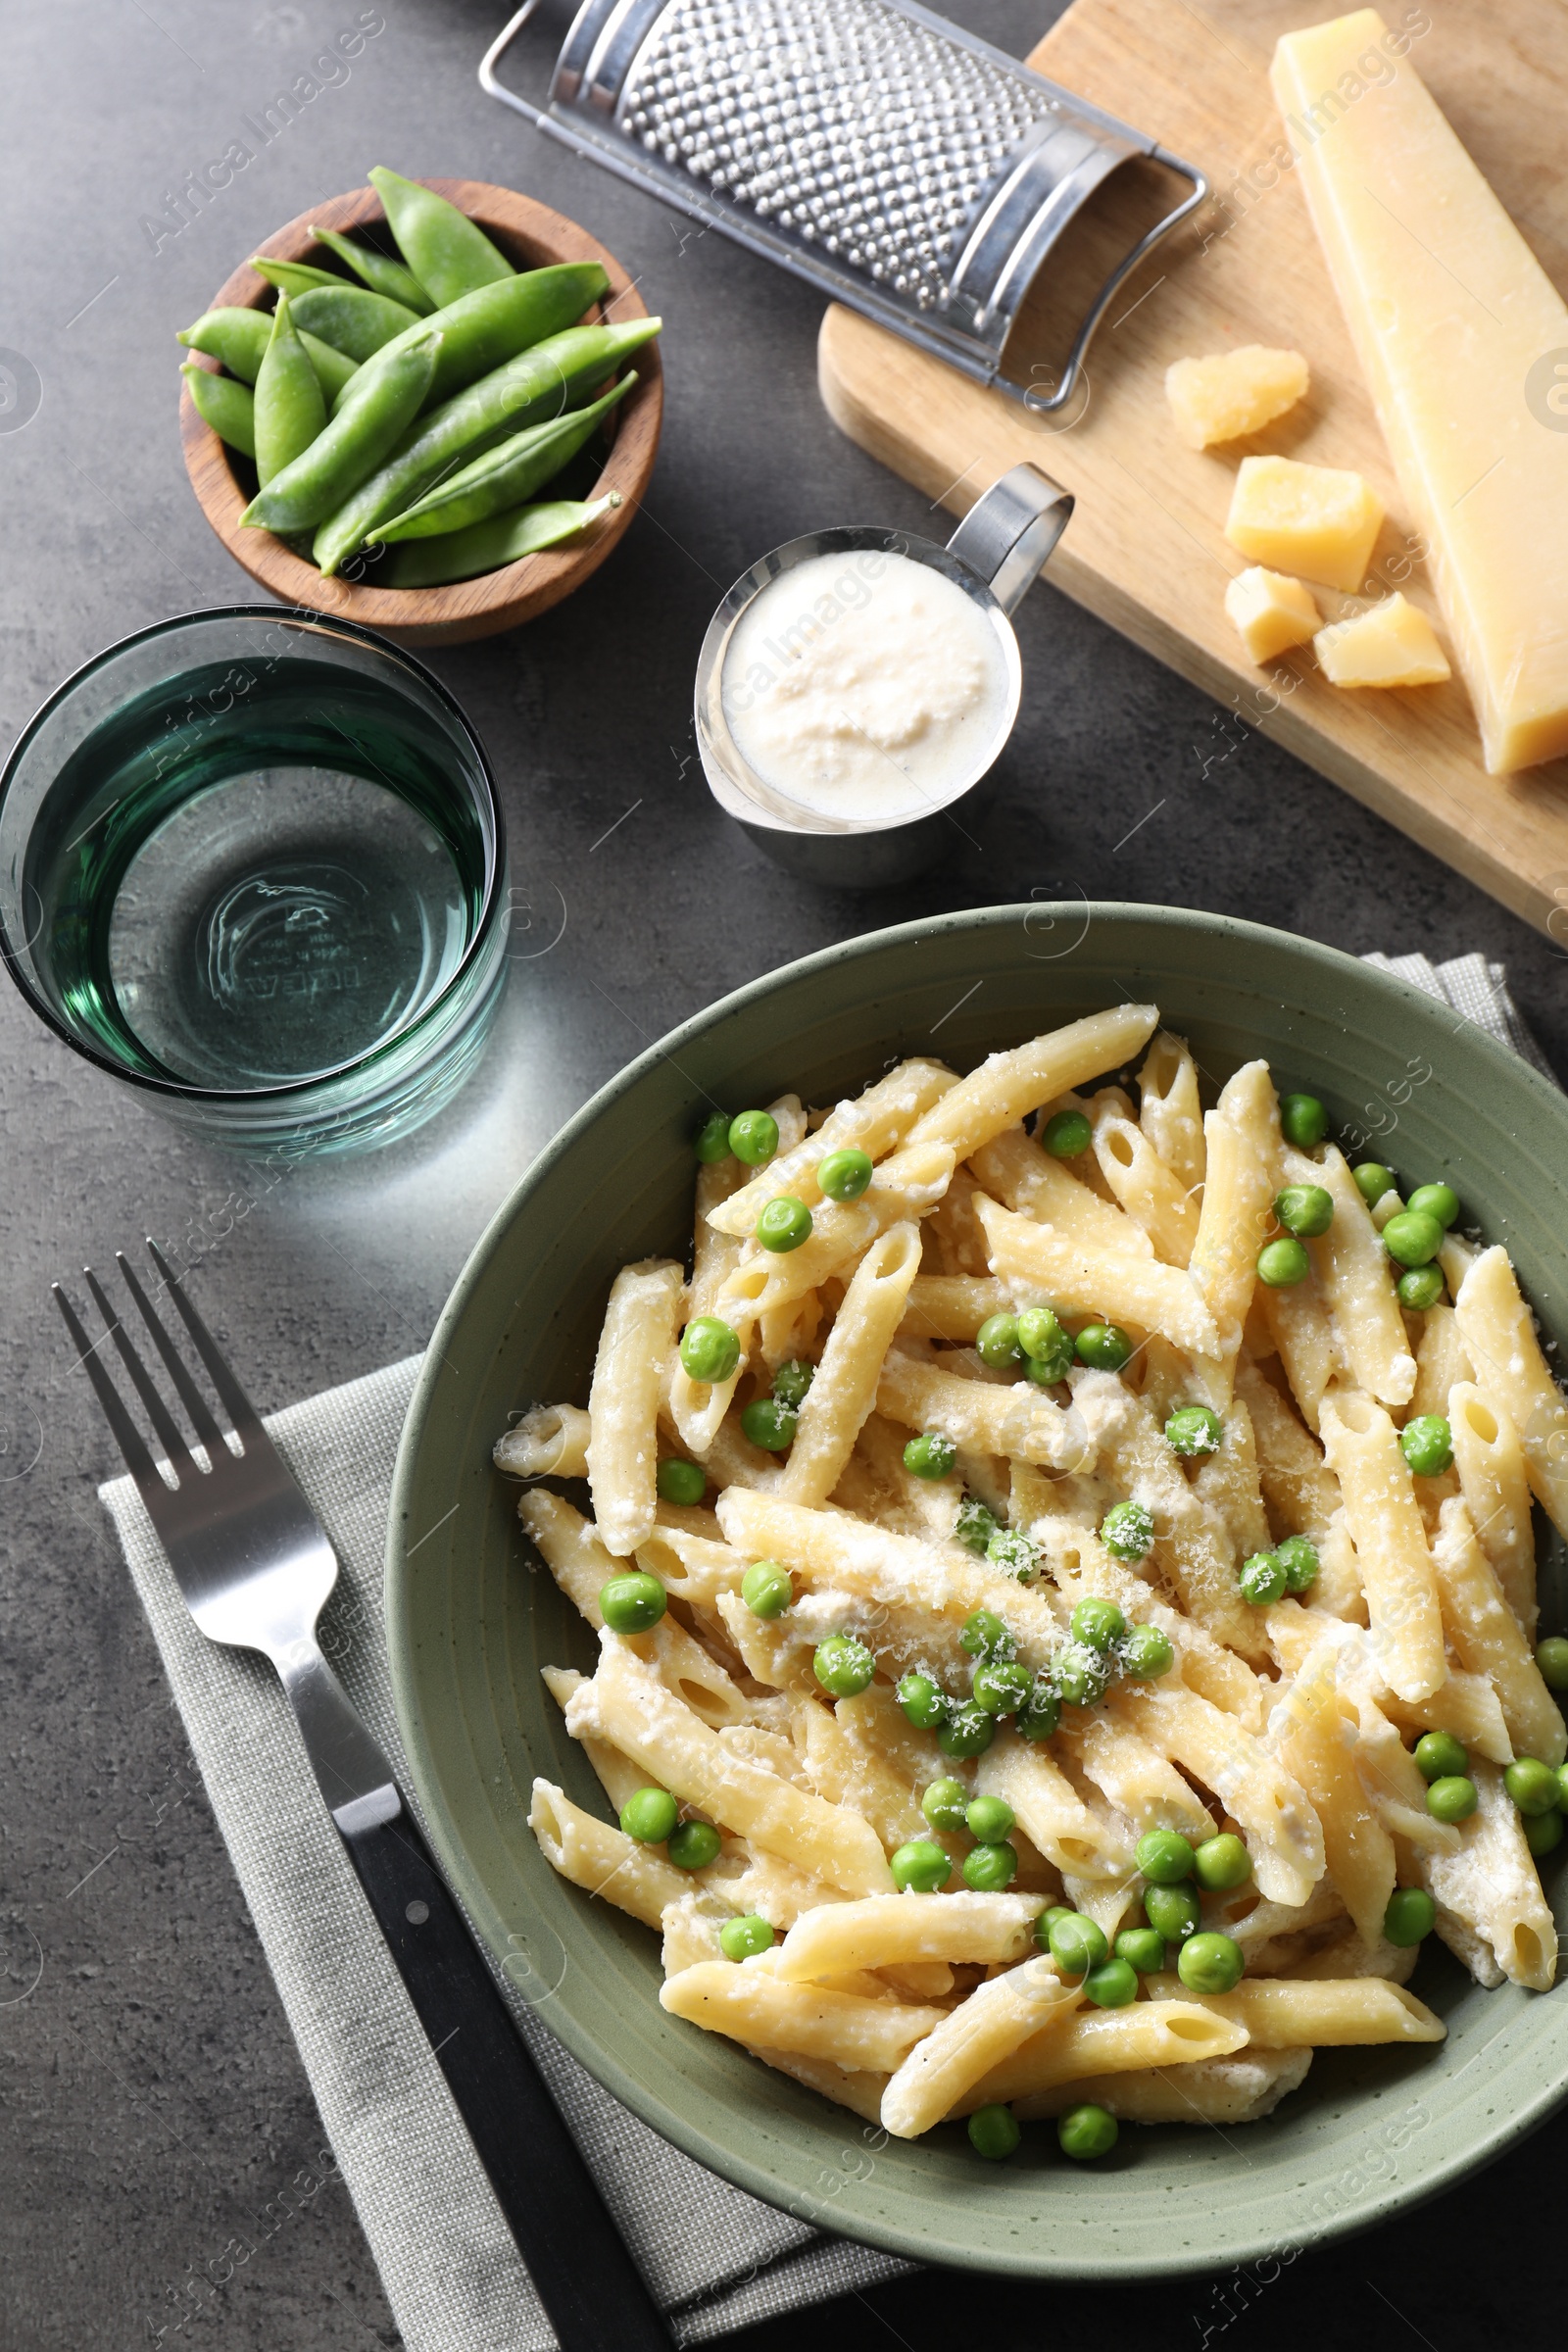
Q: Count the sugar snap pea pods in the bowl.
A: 12